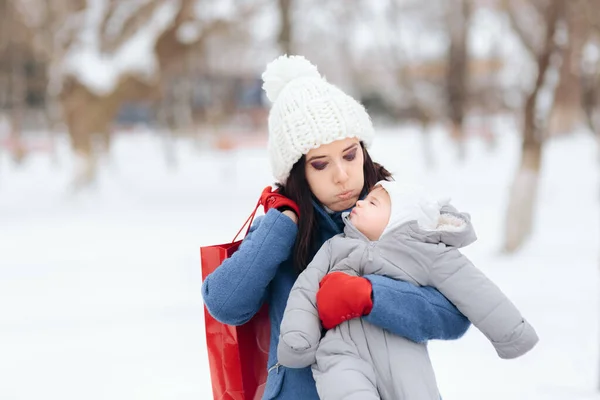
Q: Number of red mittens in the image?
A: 2